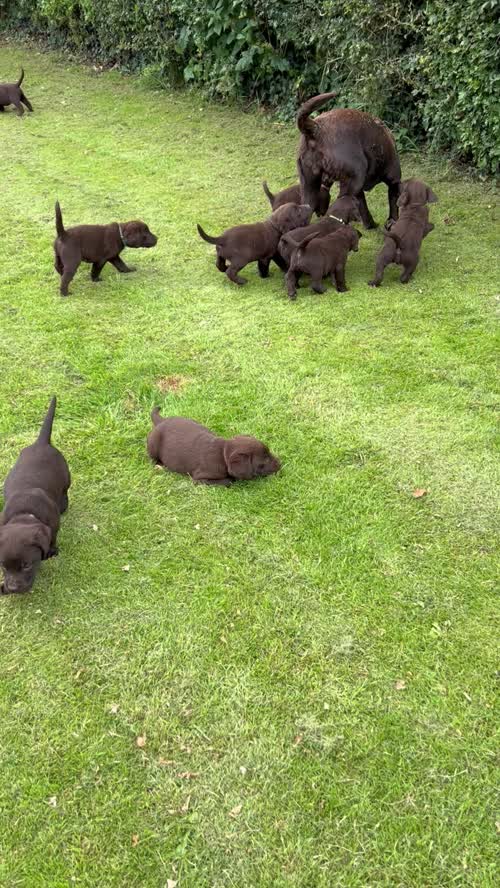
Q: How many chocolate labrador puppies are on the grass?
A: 9